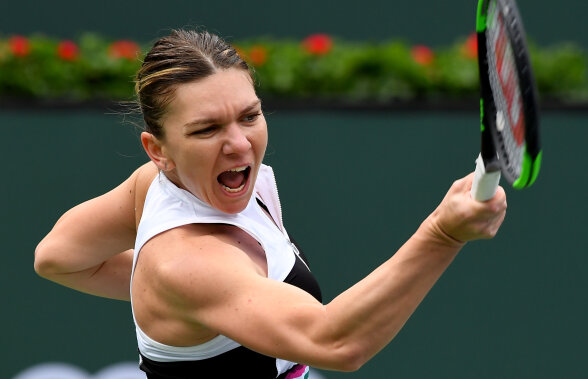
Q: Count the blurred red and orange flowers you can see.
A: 7